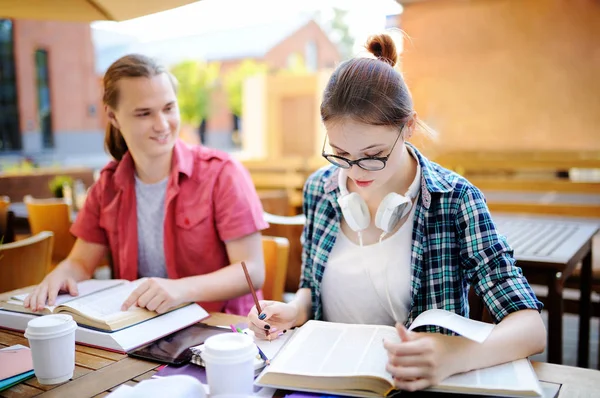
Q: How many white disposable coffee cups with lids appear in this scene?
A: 2